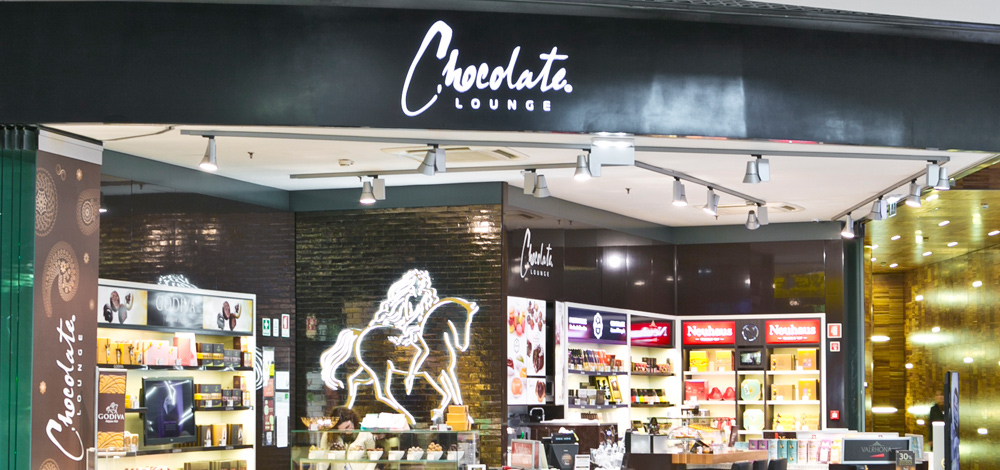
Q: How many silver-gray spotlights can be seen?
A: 13